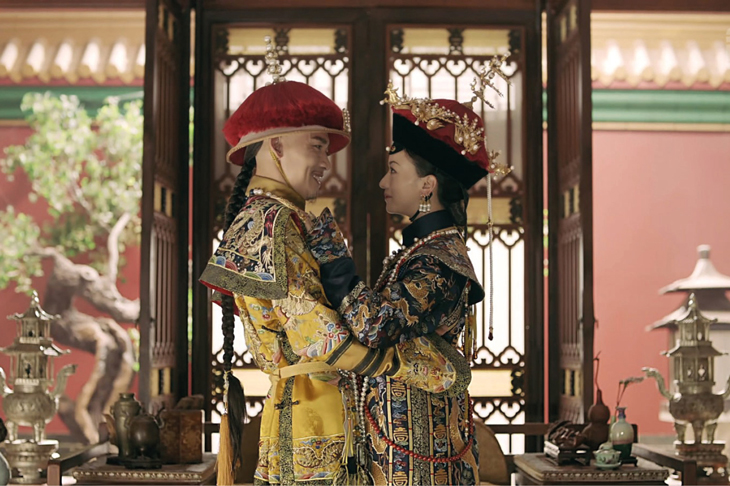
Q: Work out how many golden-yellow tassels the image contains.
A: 1